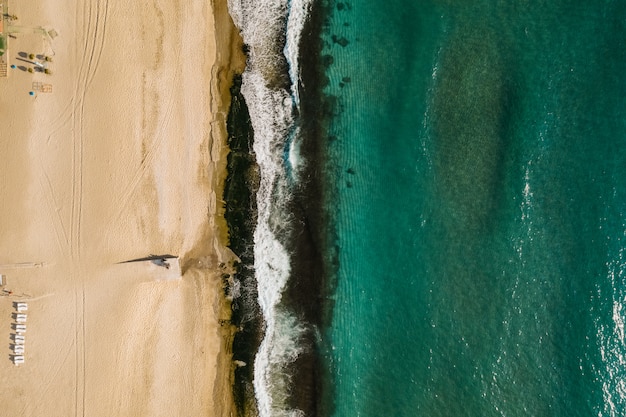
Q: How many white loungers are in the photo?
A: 12